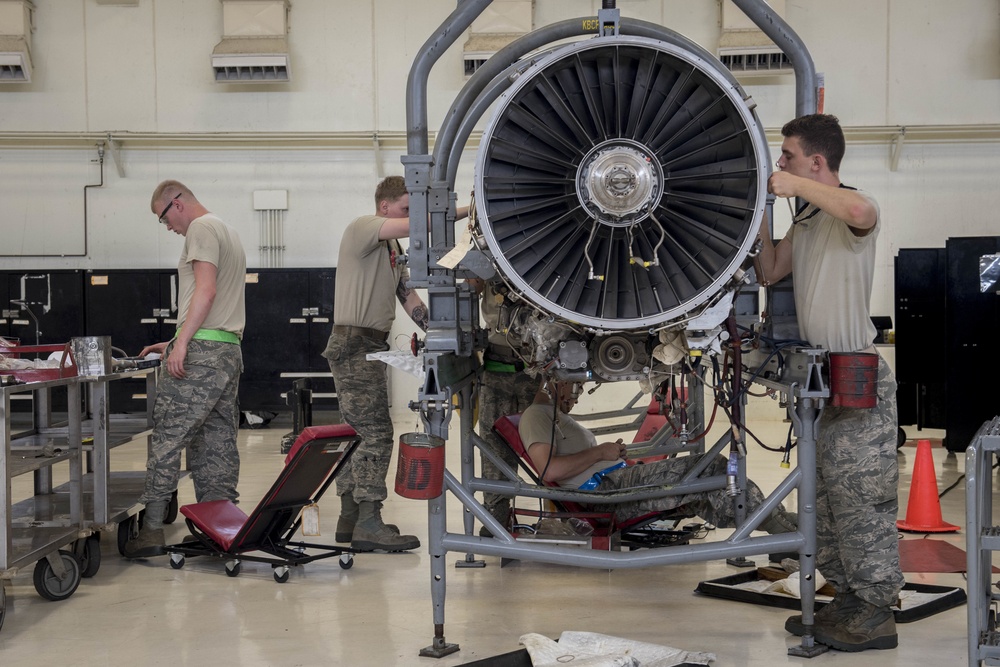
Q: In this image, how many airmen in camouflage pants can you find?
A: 5